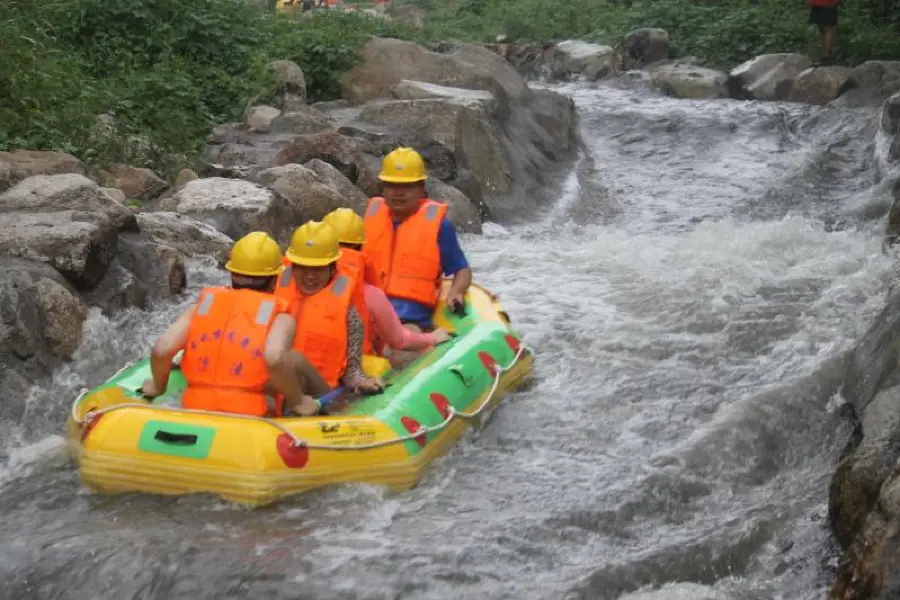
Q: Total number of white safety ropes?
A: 1